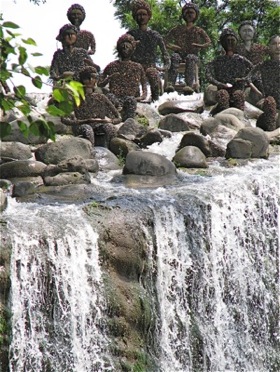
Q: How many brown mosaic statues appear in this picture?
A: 9